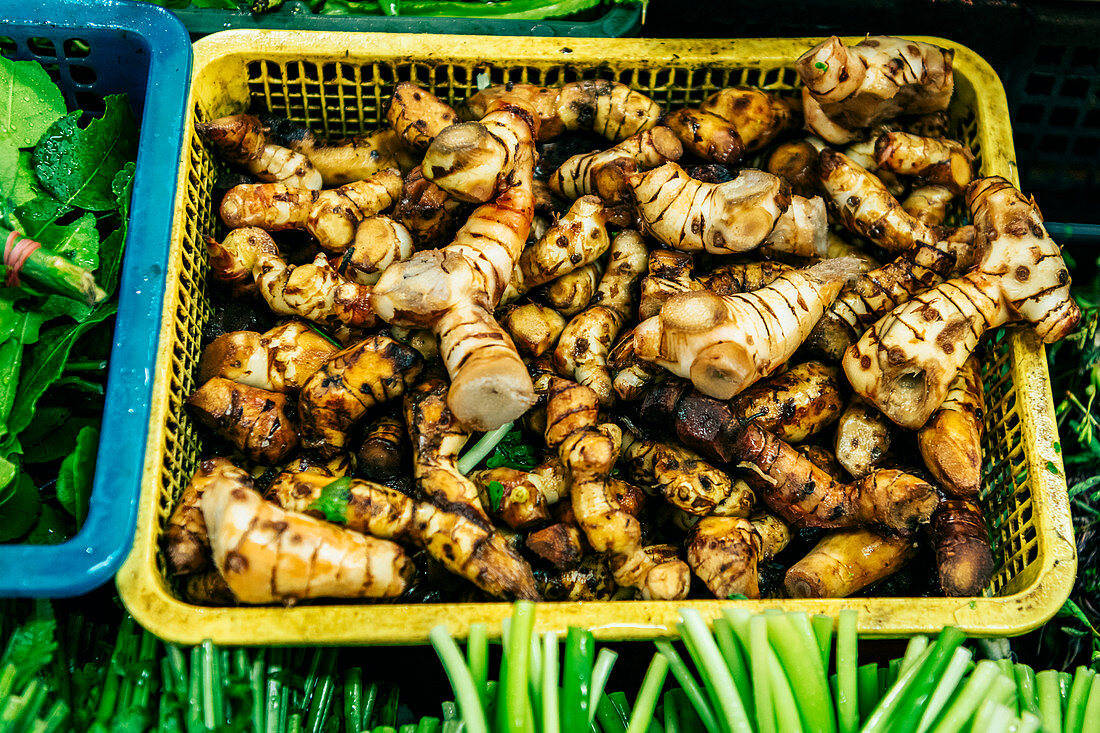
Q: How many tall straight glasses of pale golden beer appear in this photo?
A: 0